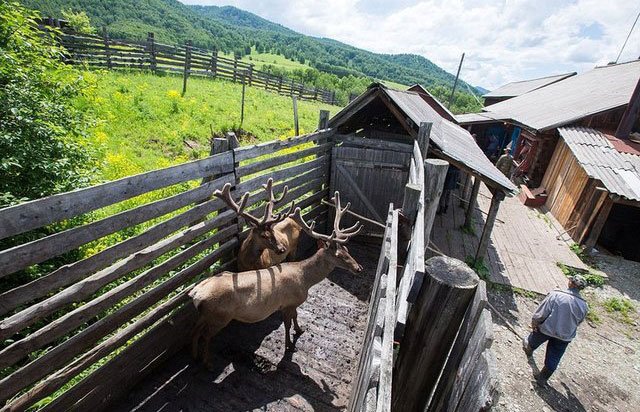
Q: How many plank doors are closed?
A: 1